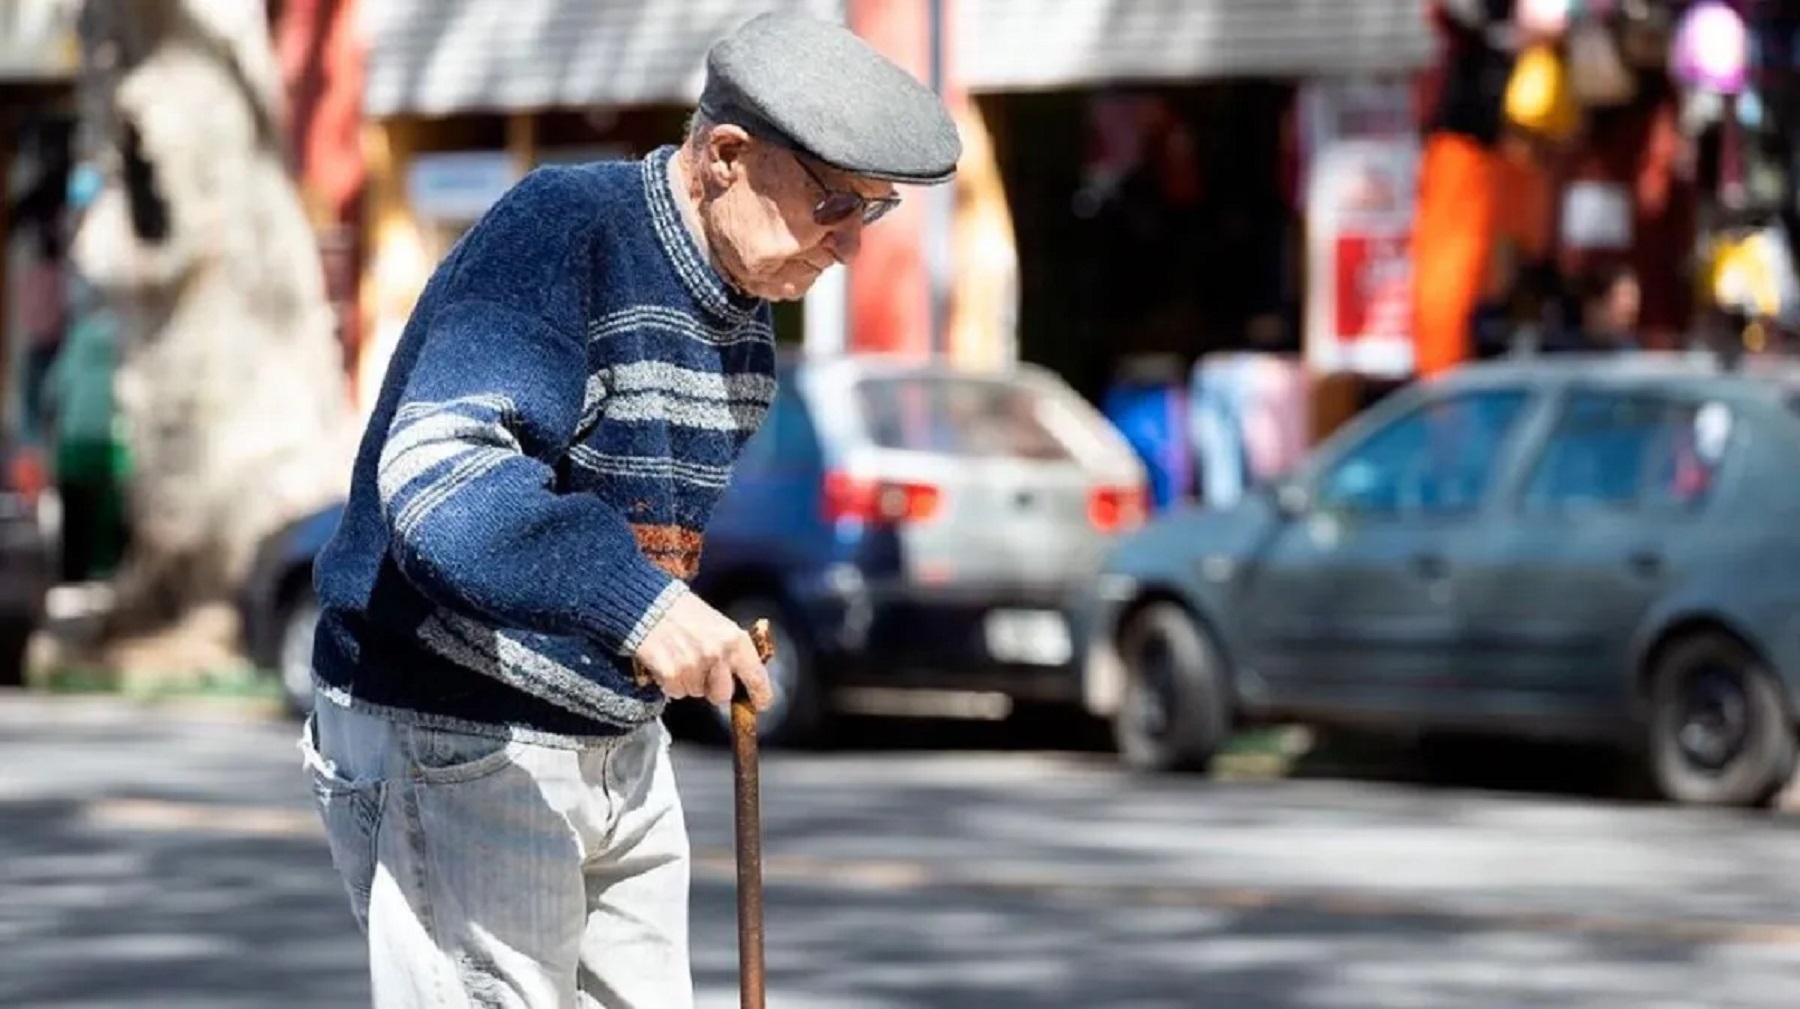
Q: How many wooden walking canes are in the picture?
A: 1